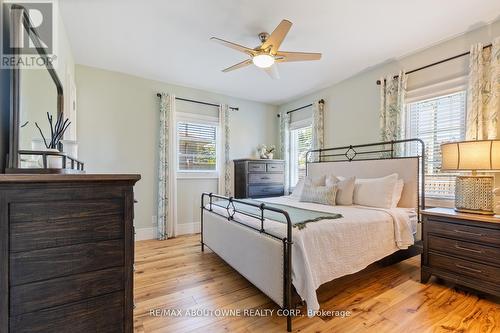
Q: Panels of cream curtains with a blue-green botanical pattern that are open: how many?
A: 6